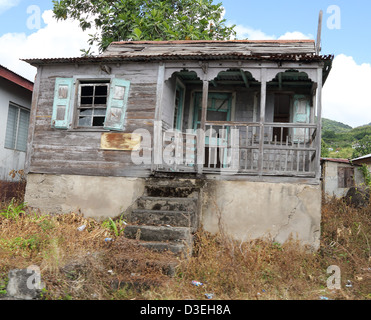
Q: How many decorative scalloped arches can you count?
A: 3